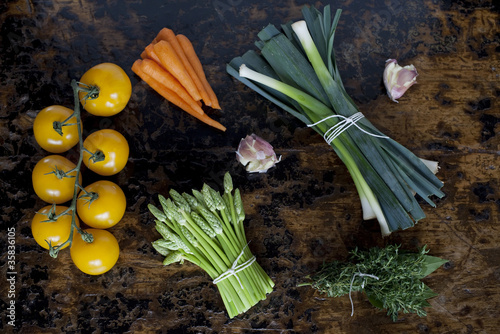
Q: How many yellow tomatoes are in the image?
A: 7